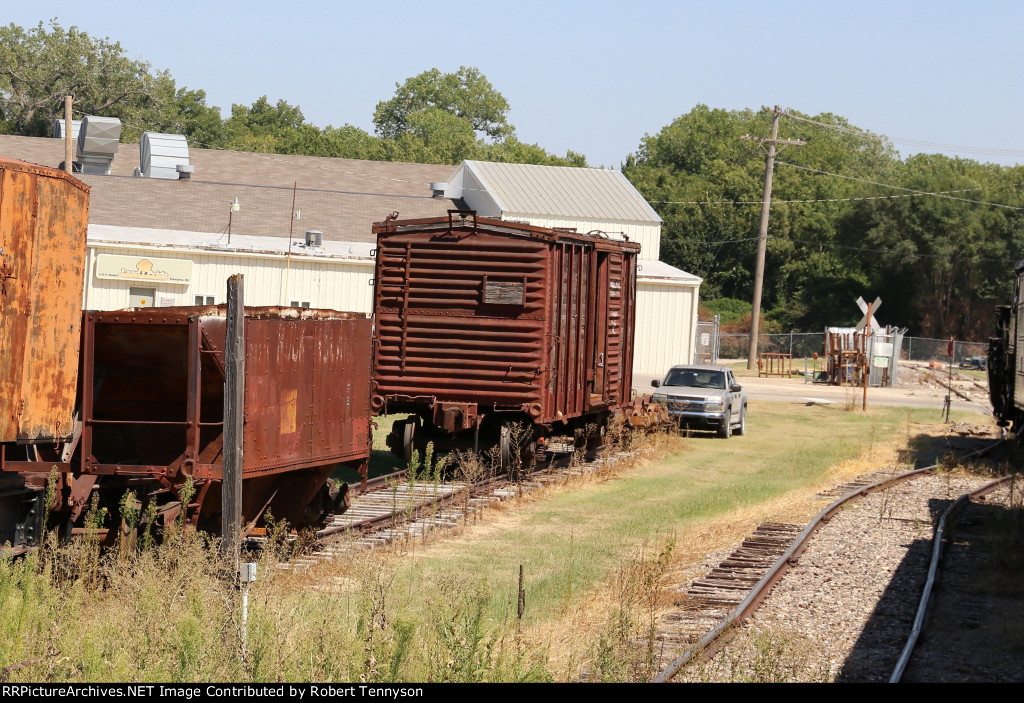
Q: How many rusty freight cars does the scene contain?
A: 3